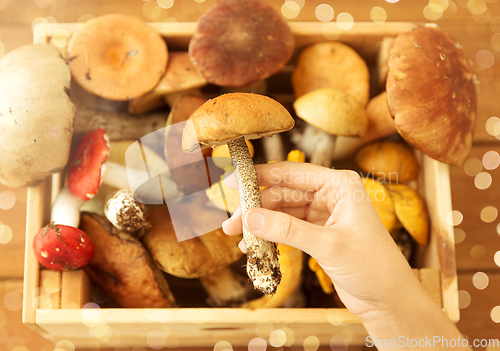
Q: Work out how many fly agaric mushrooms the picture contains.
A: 2